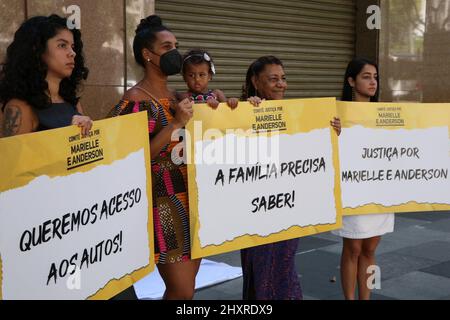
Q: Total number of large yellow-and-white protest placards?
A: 3